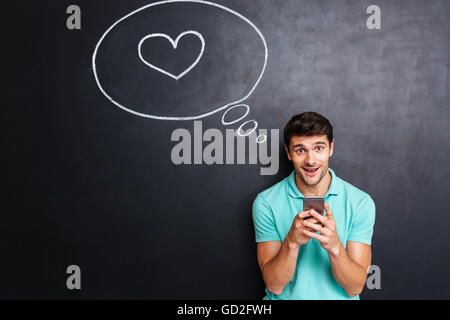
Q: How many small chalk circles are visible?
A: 3